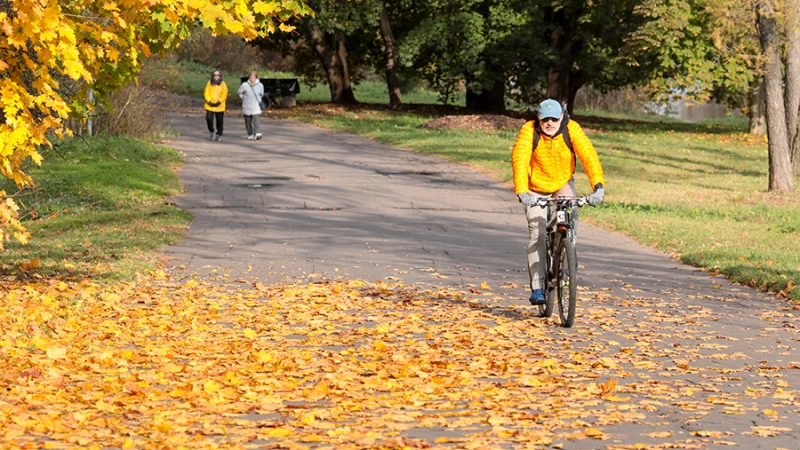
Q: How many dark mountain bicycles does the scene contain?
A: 1